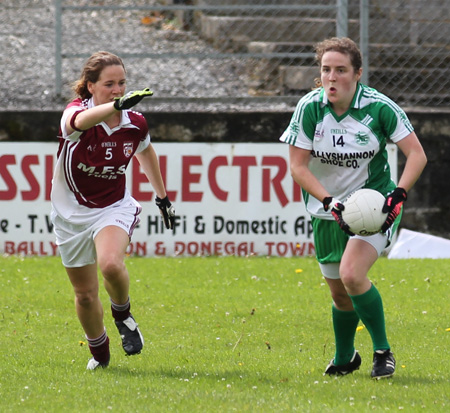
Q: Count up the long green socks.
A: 2